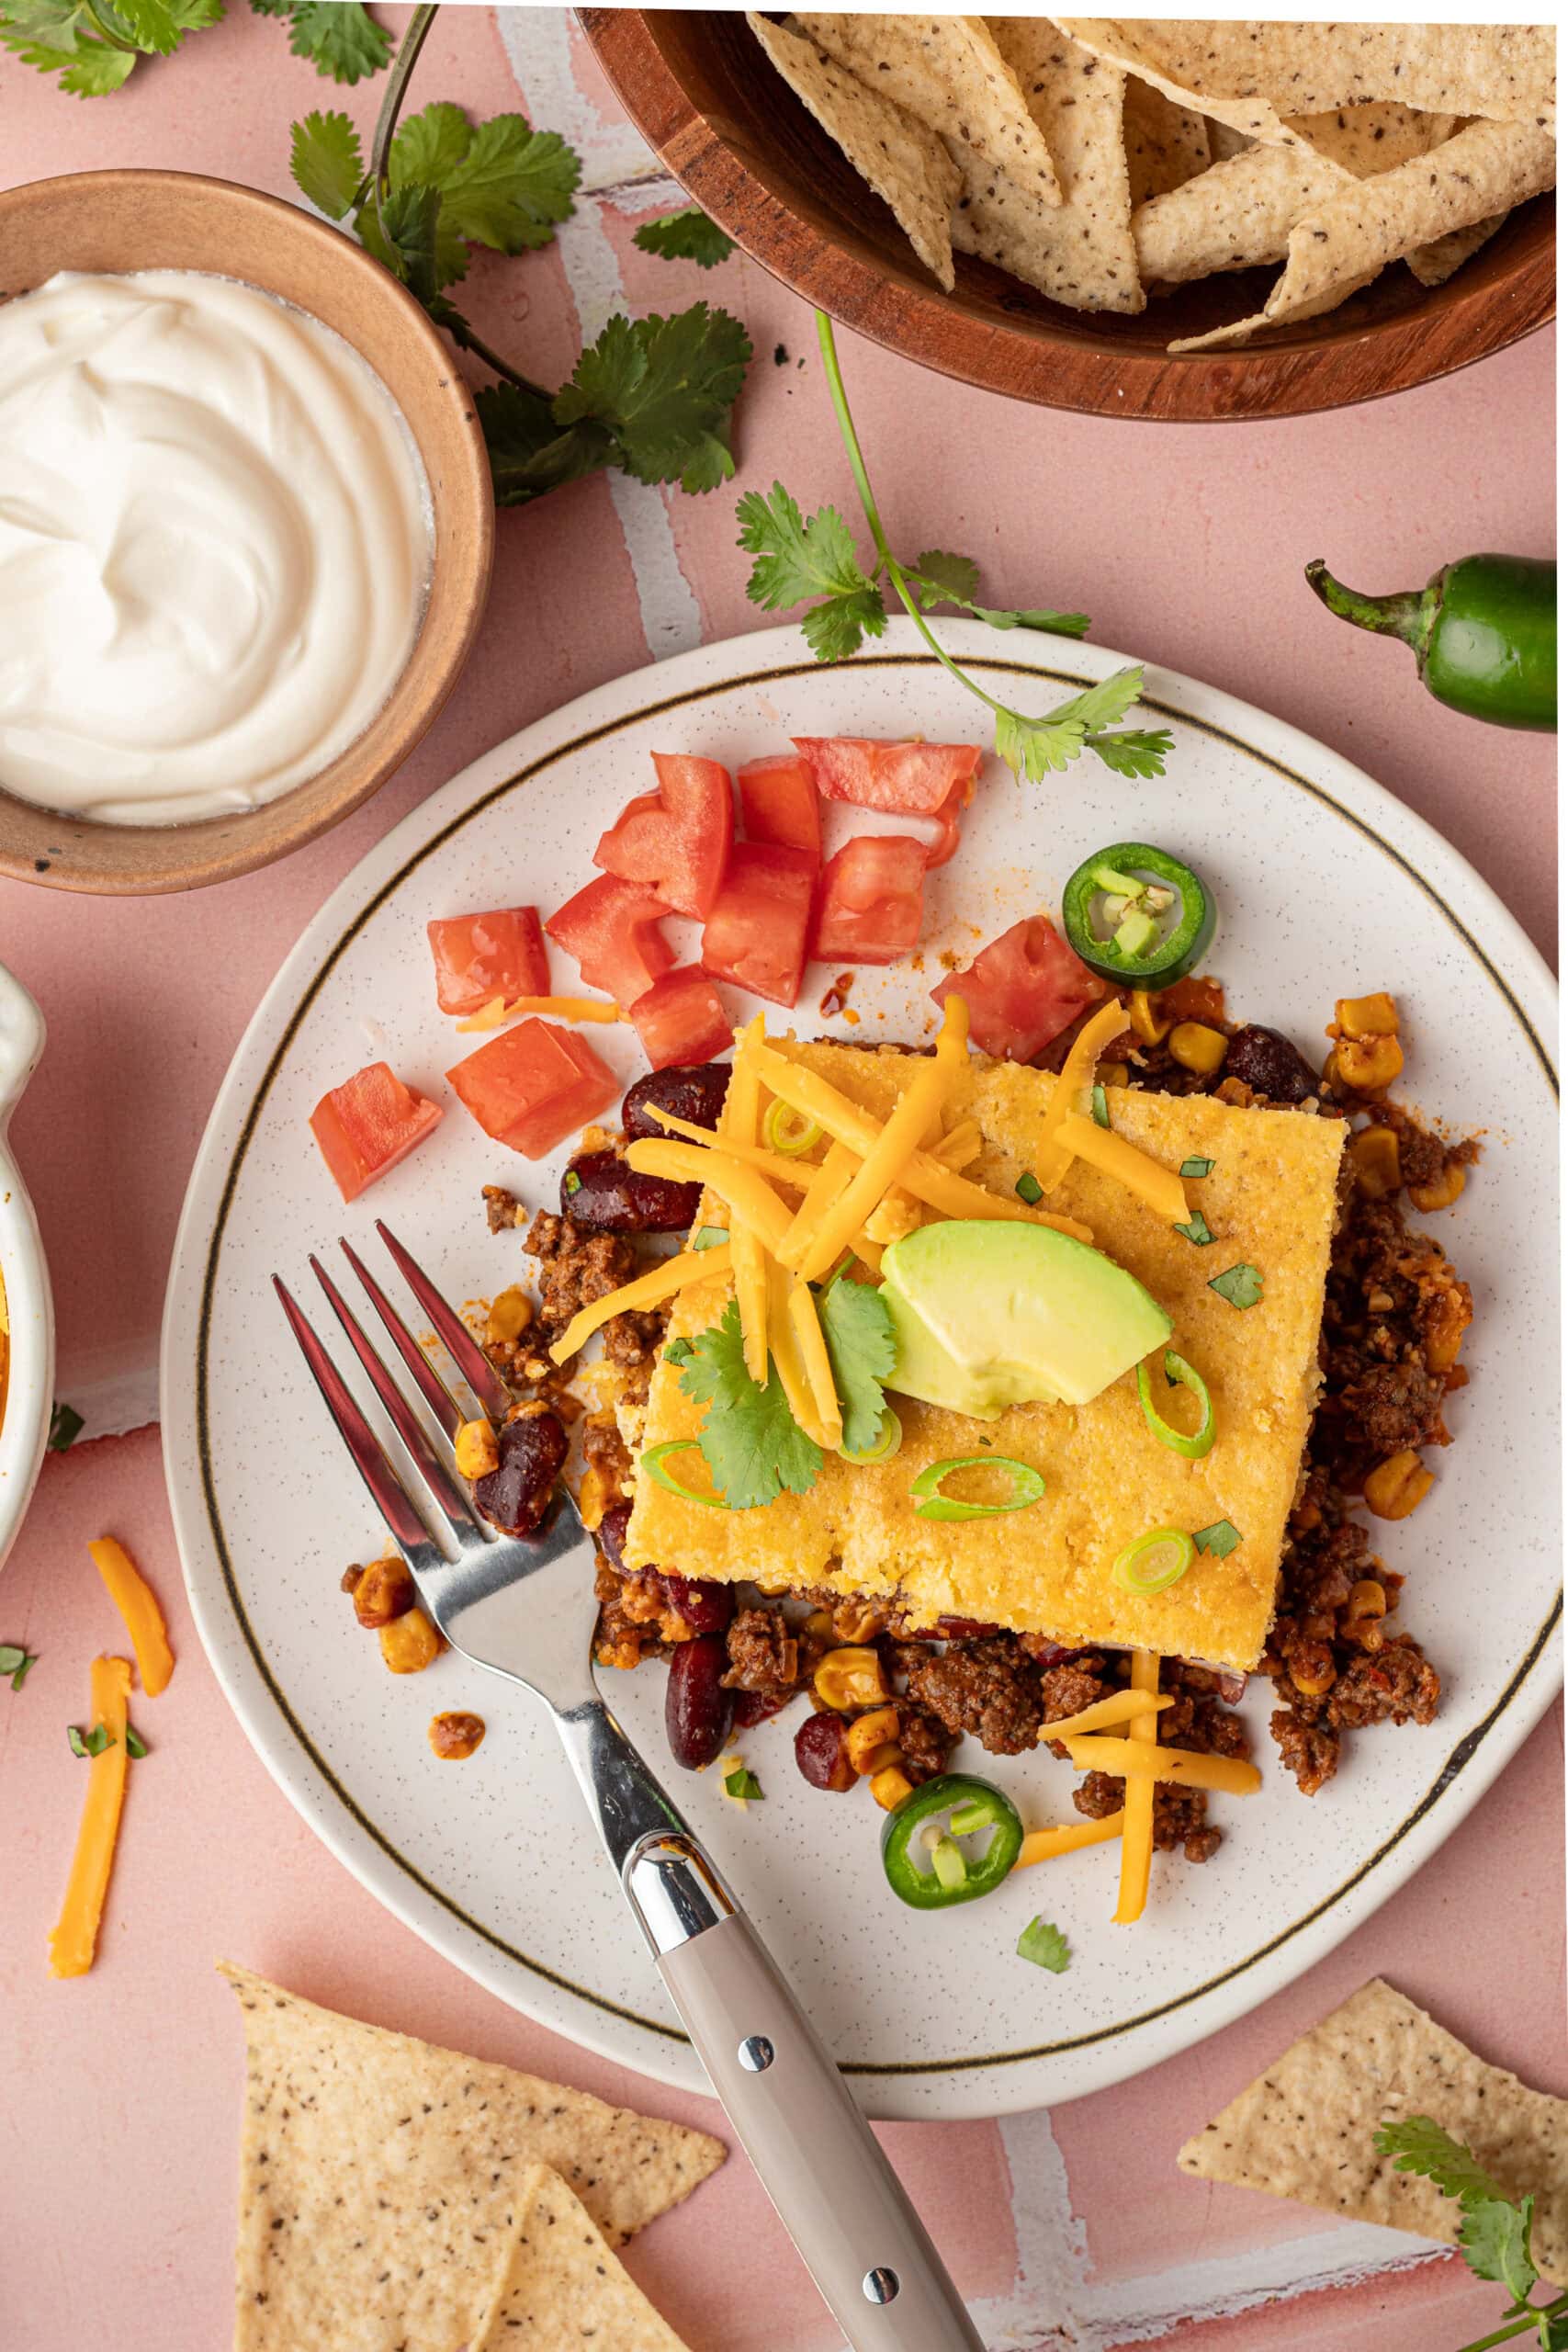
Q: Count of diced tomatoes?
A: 11